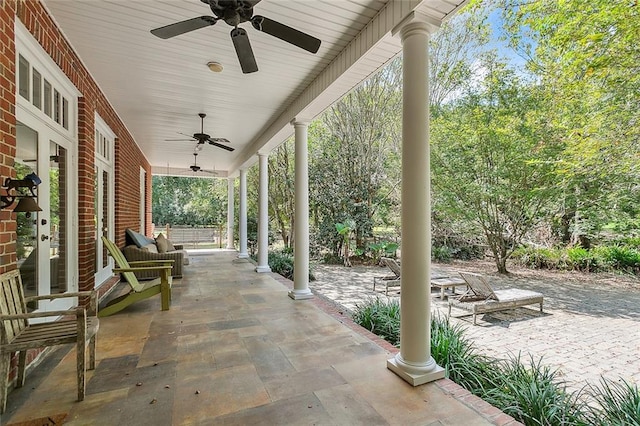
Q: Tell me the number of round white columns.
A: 5